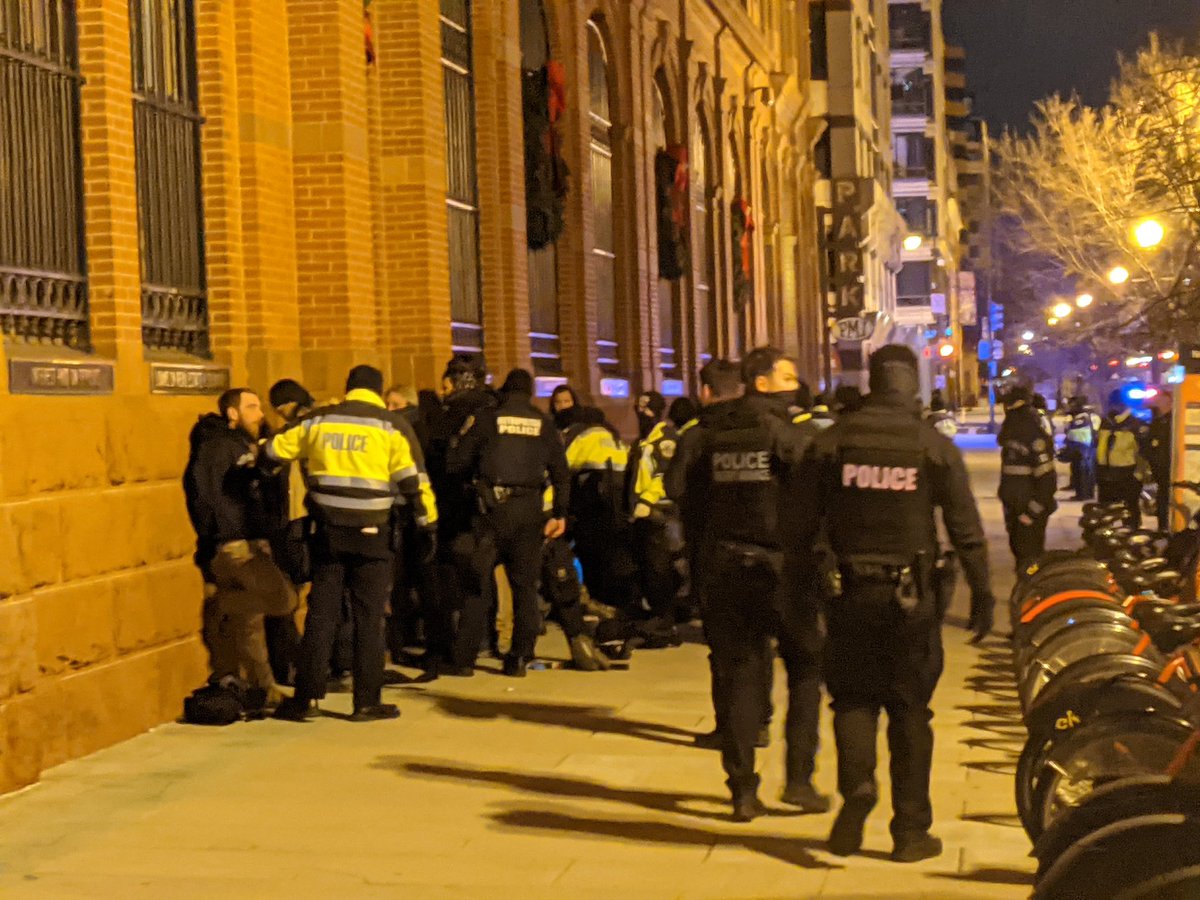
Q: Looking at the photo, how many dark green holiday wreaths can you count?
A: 3